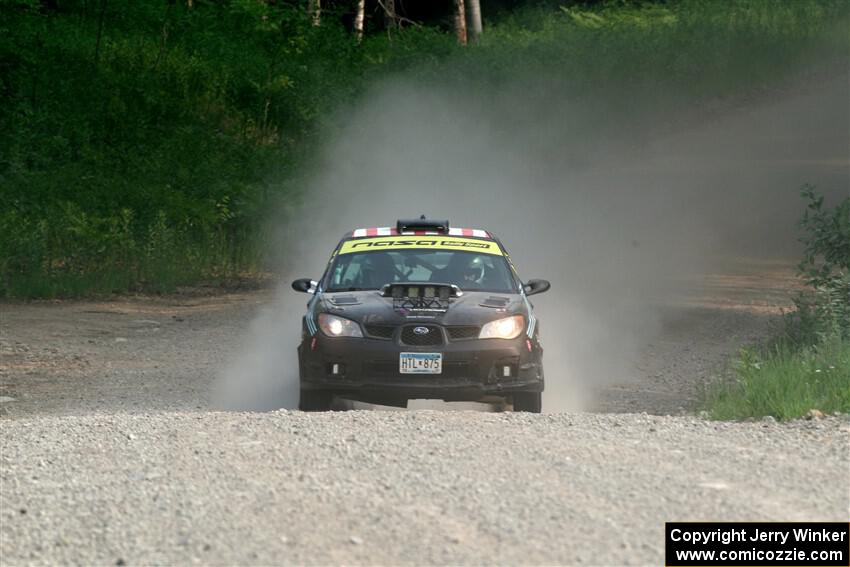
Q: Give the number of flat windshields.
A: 1